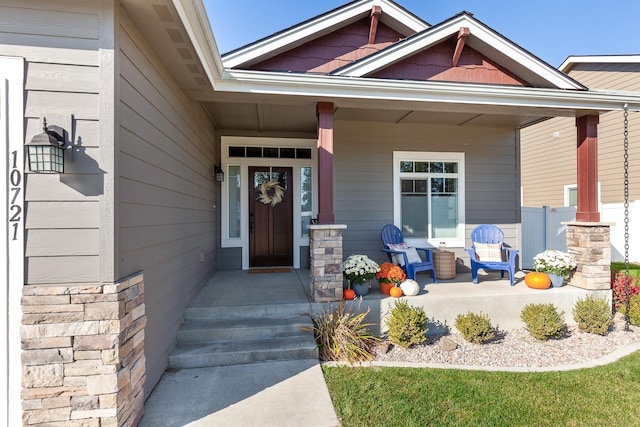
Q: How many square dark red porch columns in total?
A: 2